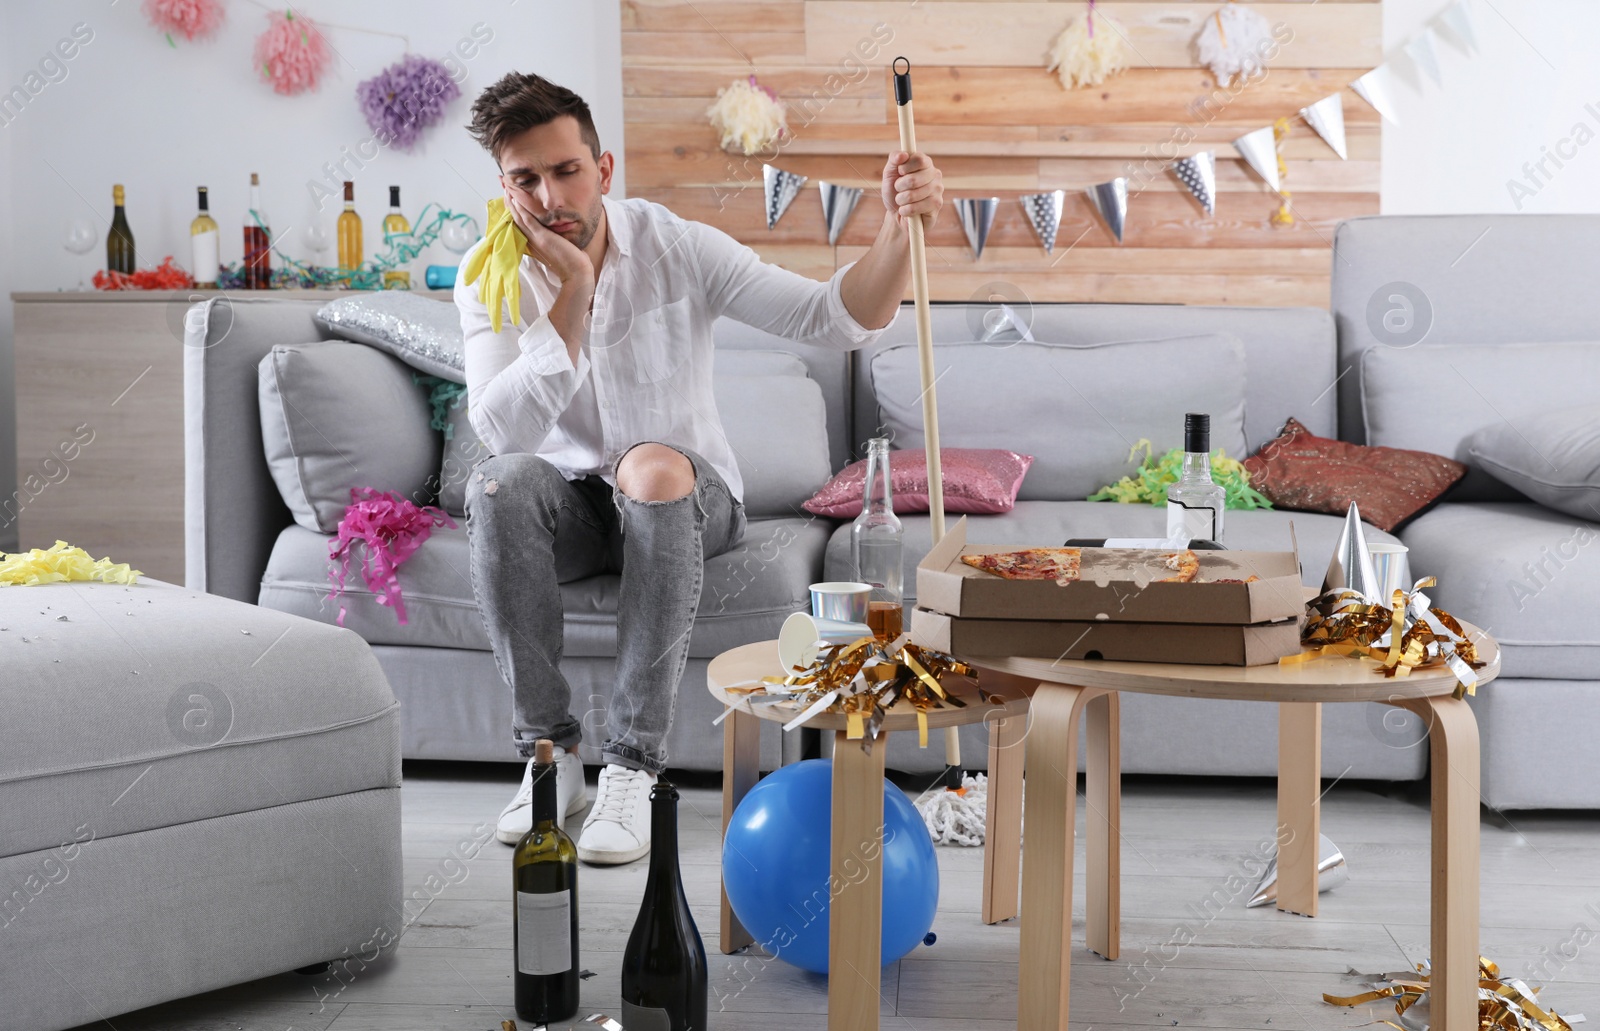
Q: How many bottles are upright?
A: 9